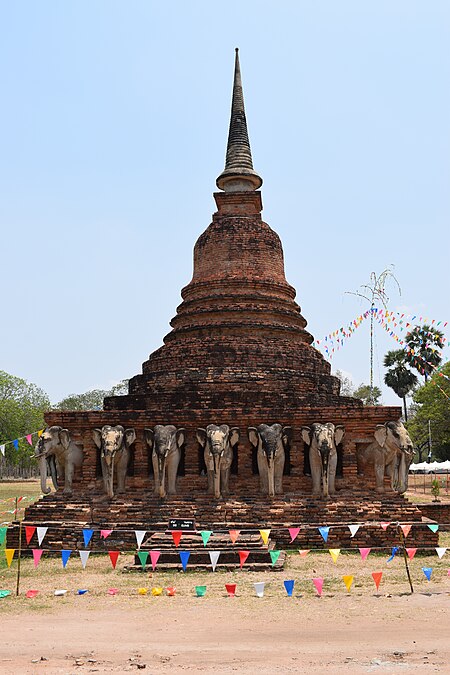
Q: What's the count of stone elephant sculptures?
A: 7